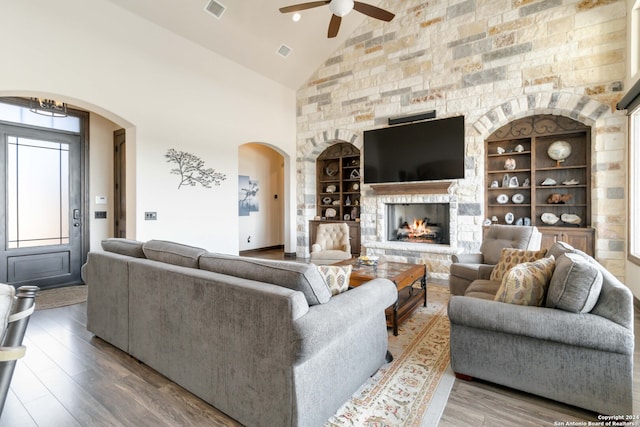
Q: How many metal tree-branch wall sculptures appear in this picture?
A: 1